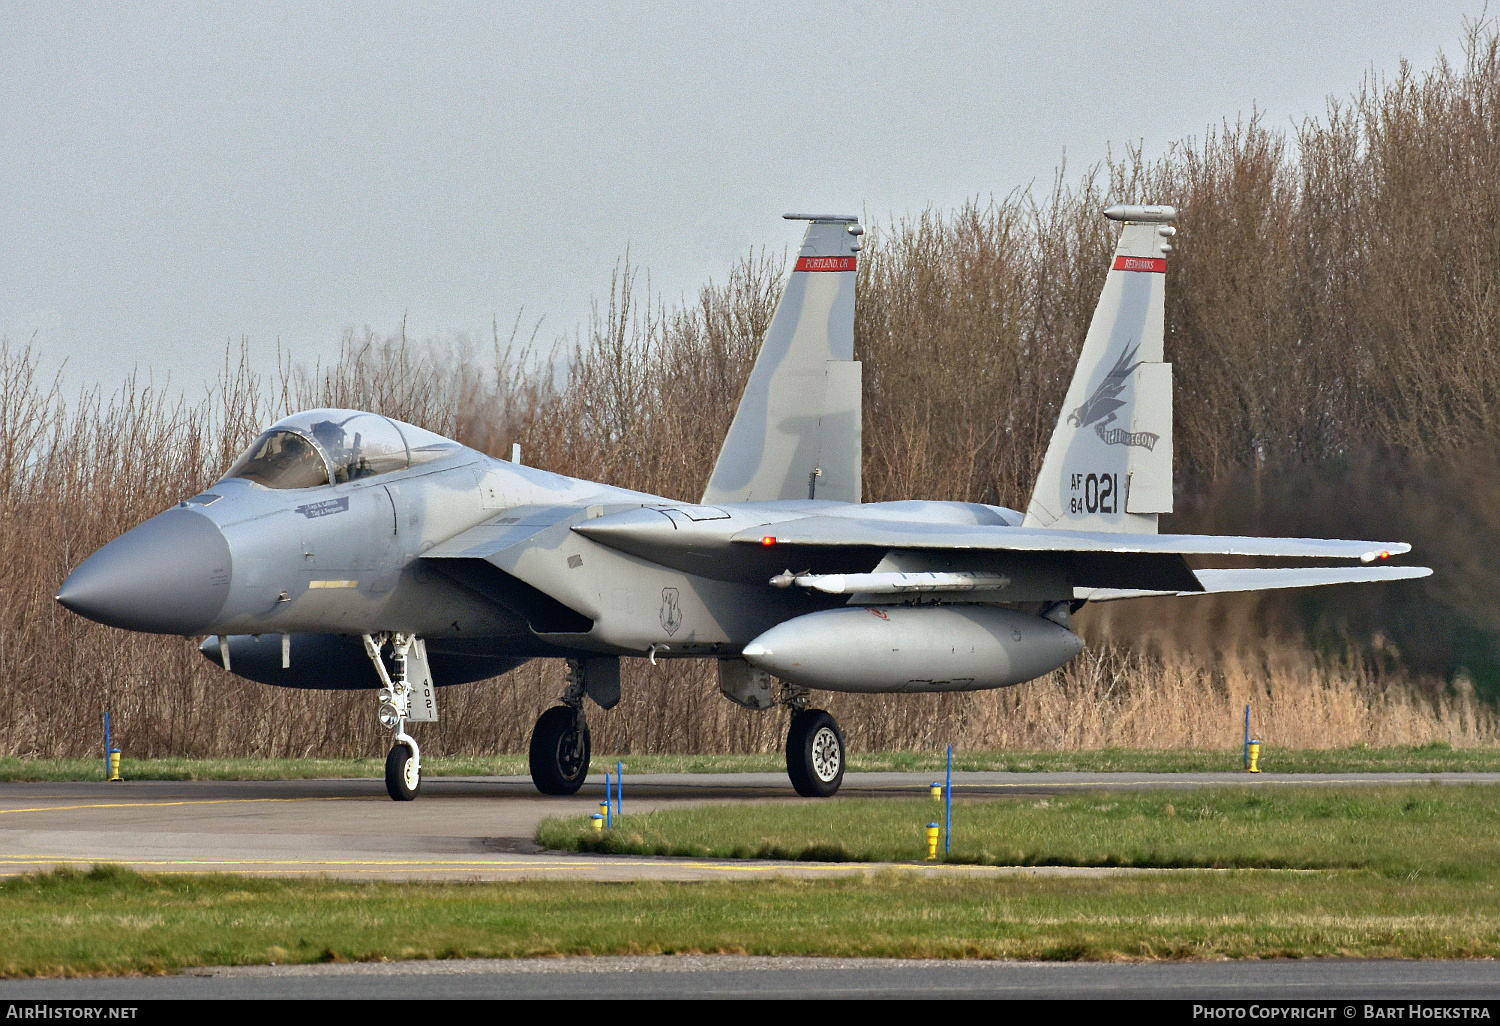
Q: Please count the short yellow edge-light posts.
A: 6